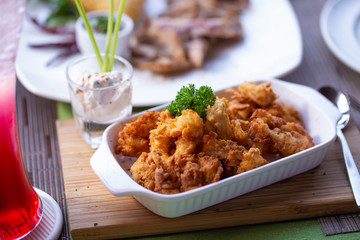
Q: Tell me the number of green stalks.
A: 3